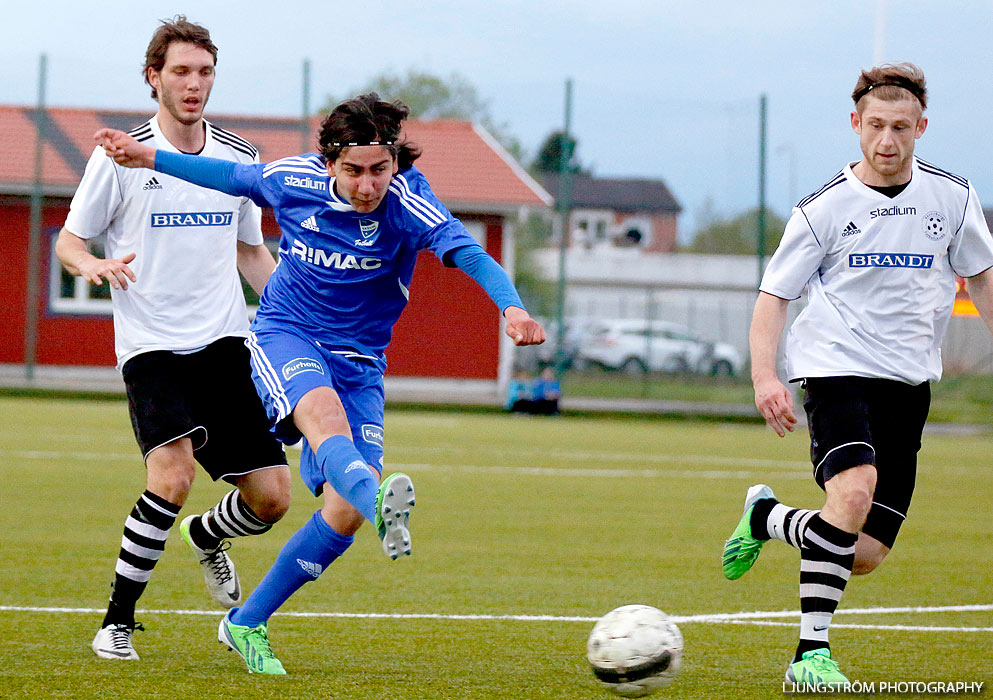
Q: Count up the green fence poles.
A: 4